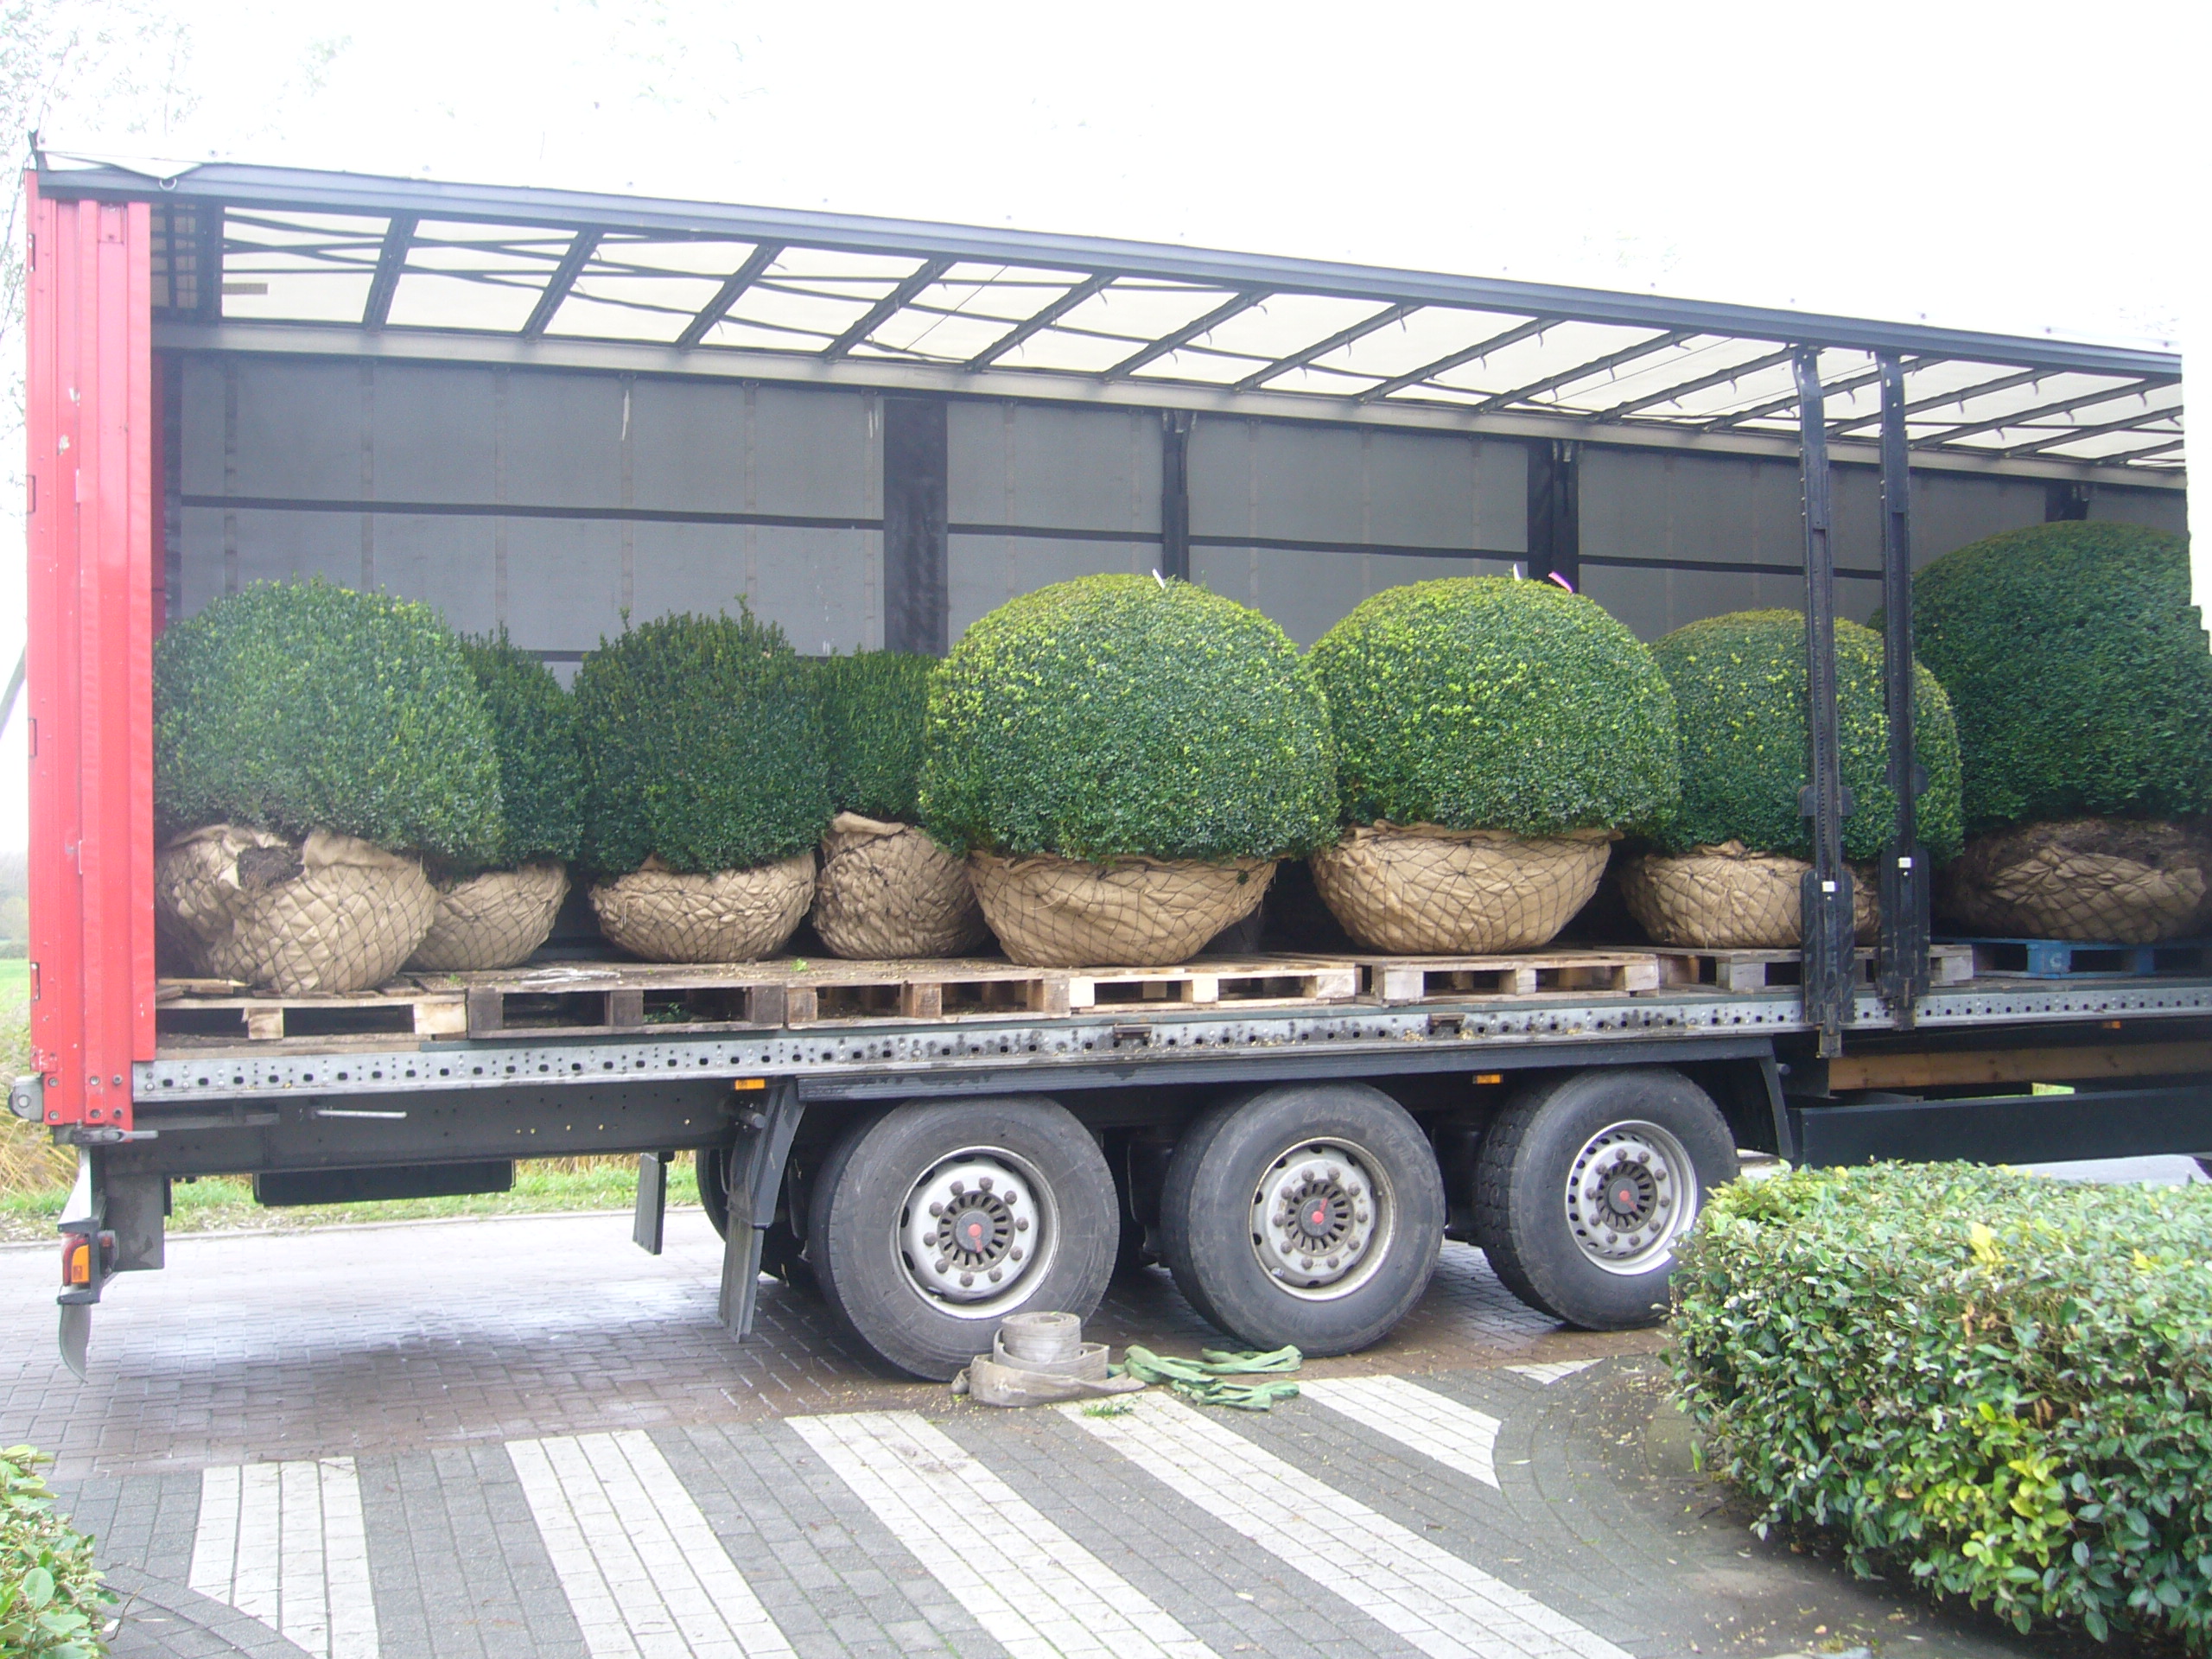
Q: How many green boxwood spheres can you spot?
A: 8